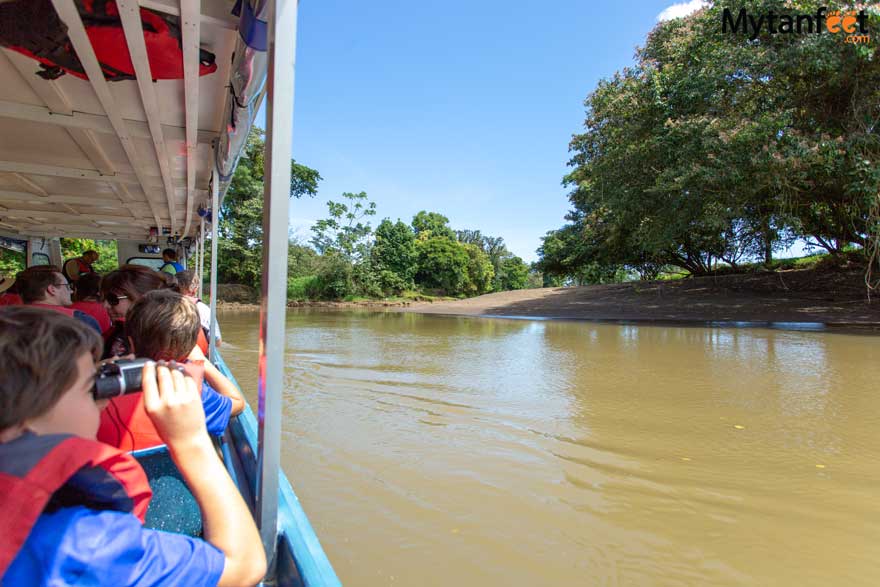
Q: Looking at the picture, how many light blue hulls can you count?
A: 1